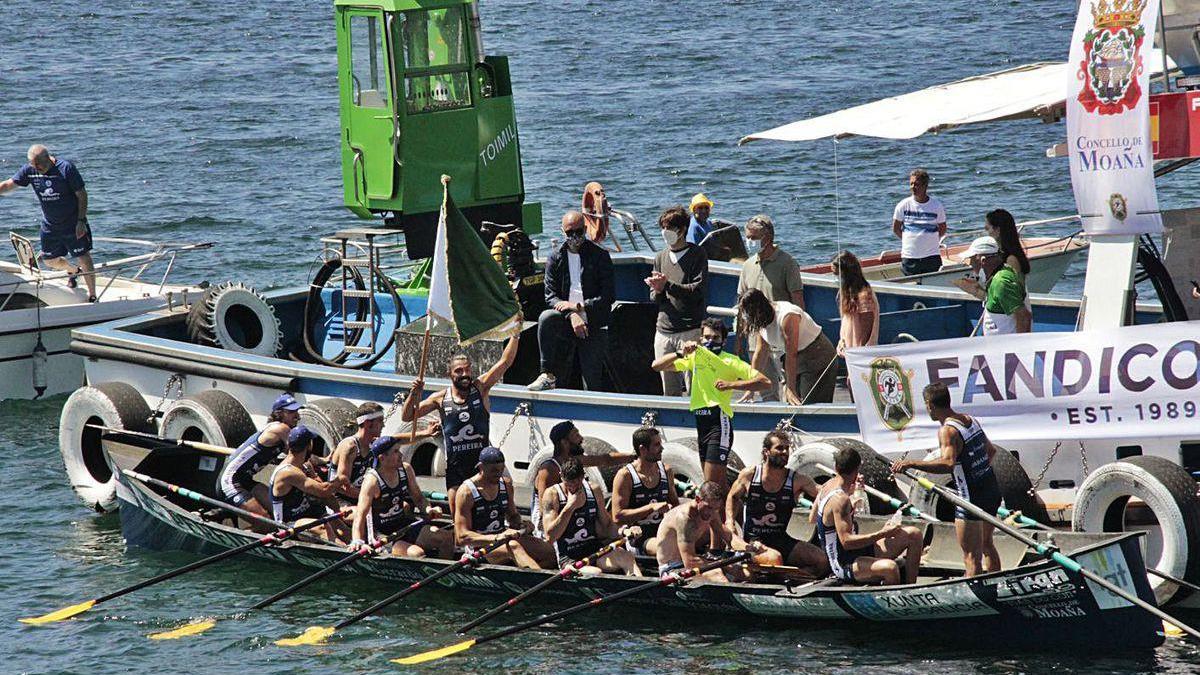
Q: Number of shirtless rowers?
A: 1